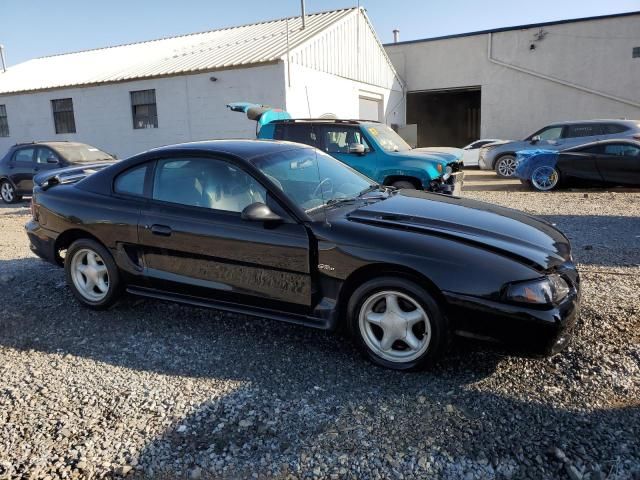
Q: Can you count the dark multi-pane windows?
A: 3